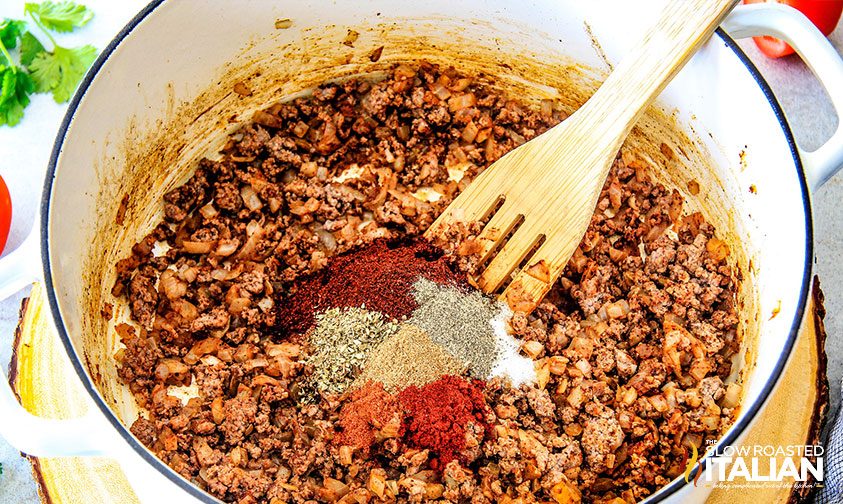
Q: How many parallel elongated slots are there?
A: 3